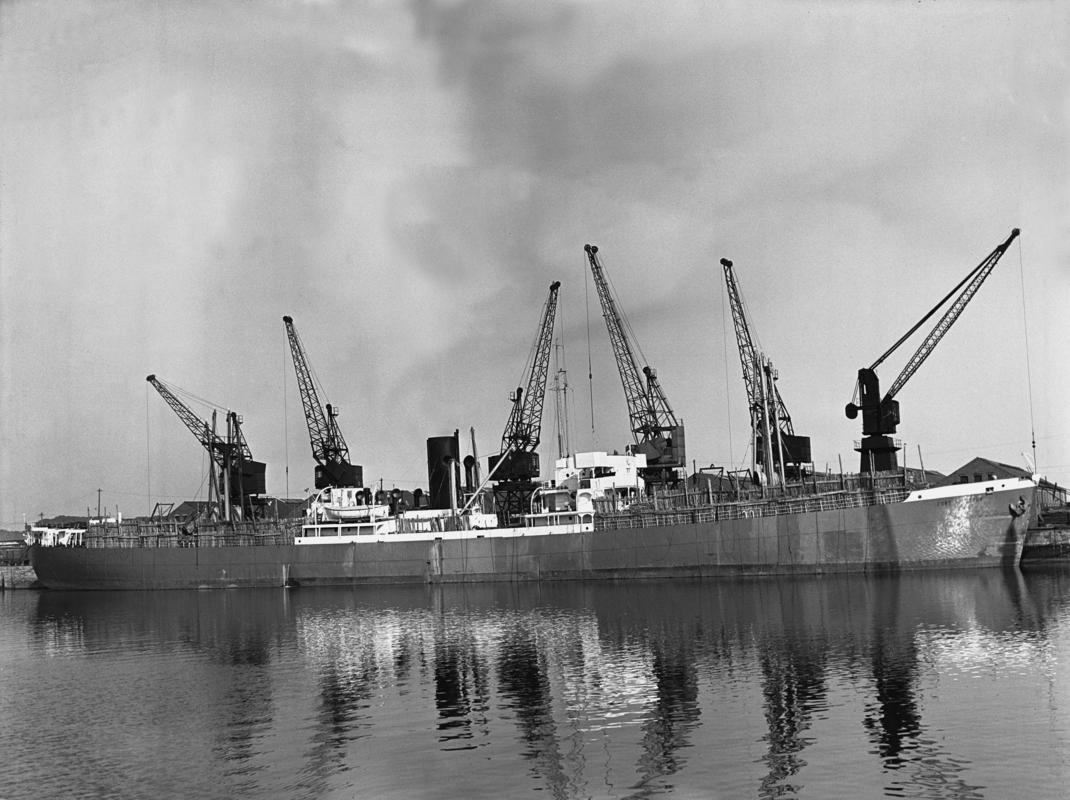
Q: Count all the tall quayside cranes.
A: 6